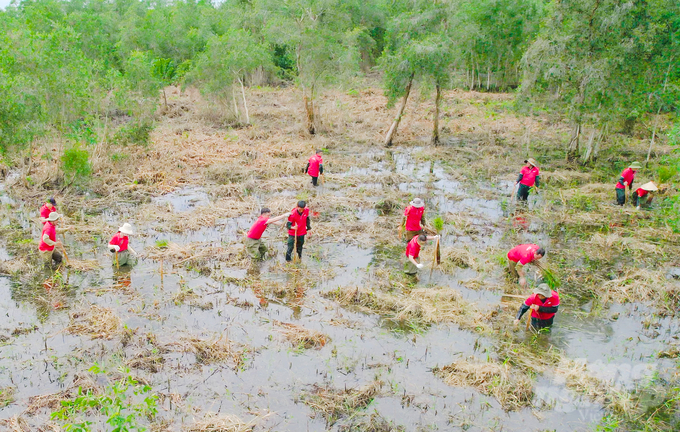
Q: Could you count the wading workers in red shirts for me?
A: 13